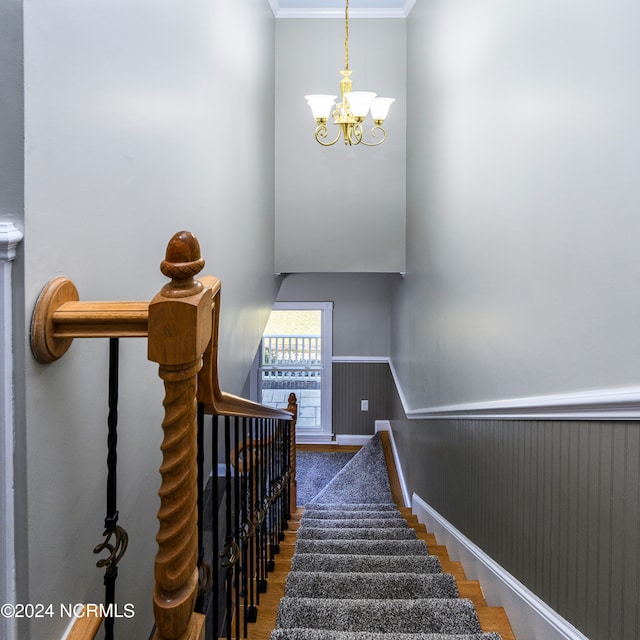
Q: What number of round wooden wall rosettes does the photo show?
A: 1